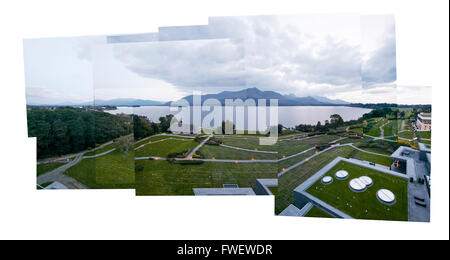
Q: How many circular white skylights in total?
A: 5